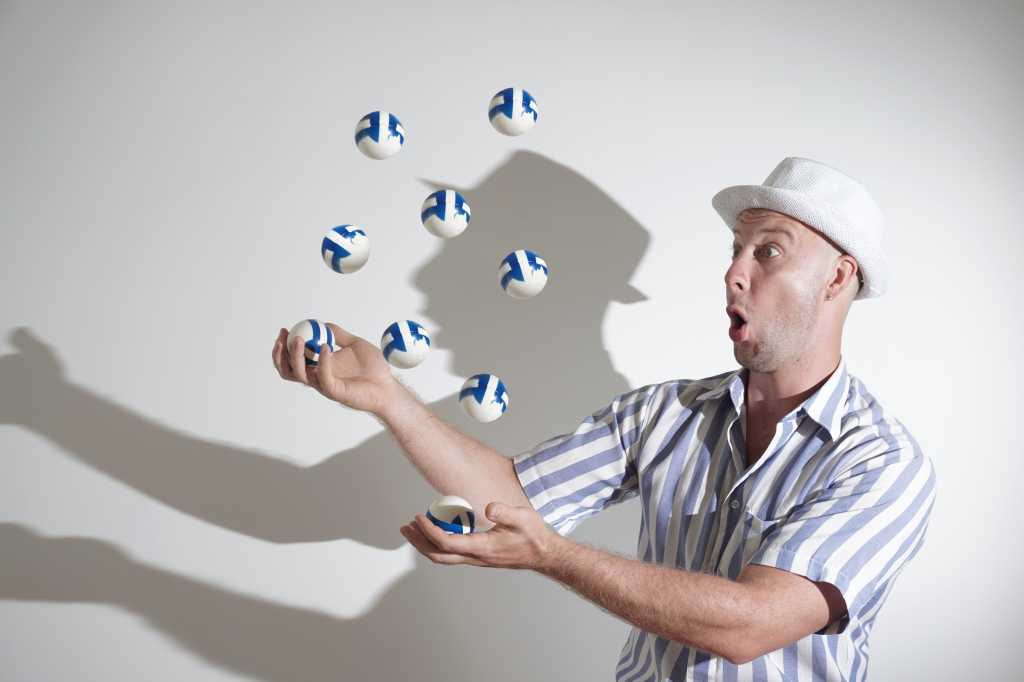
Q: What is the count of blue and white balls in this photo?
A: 9